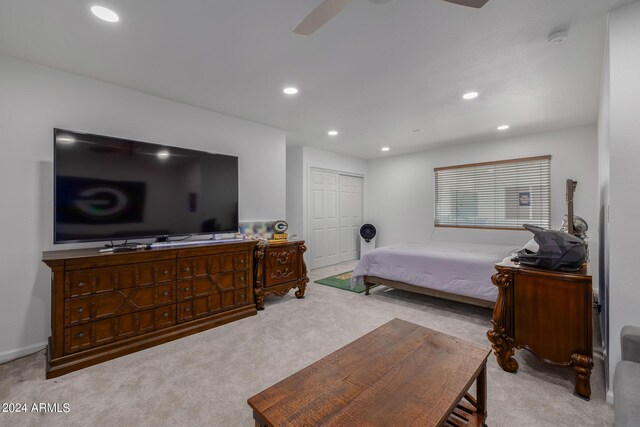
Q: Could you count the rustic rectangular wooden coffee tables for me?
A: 1